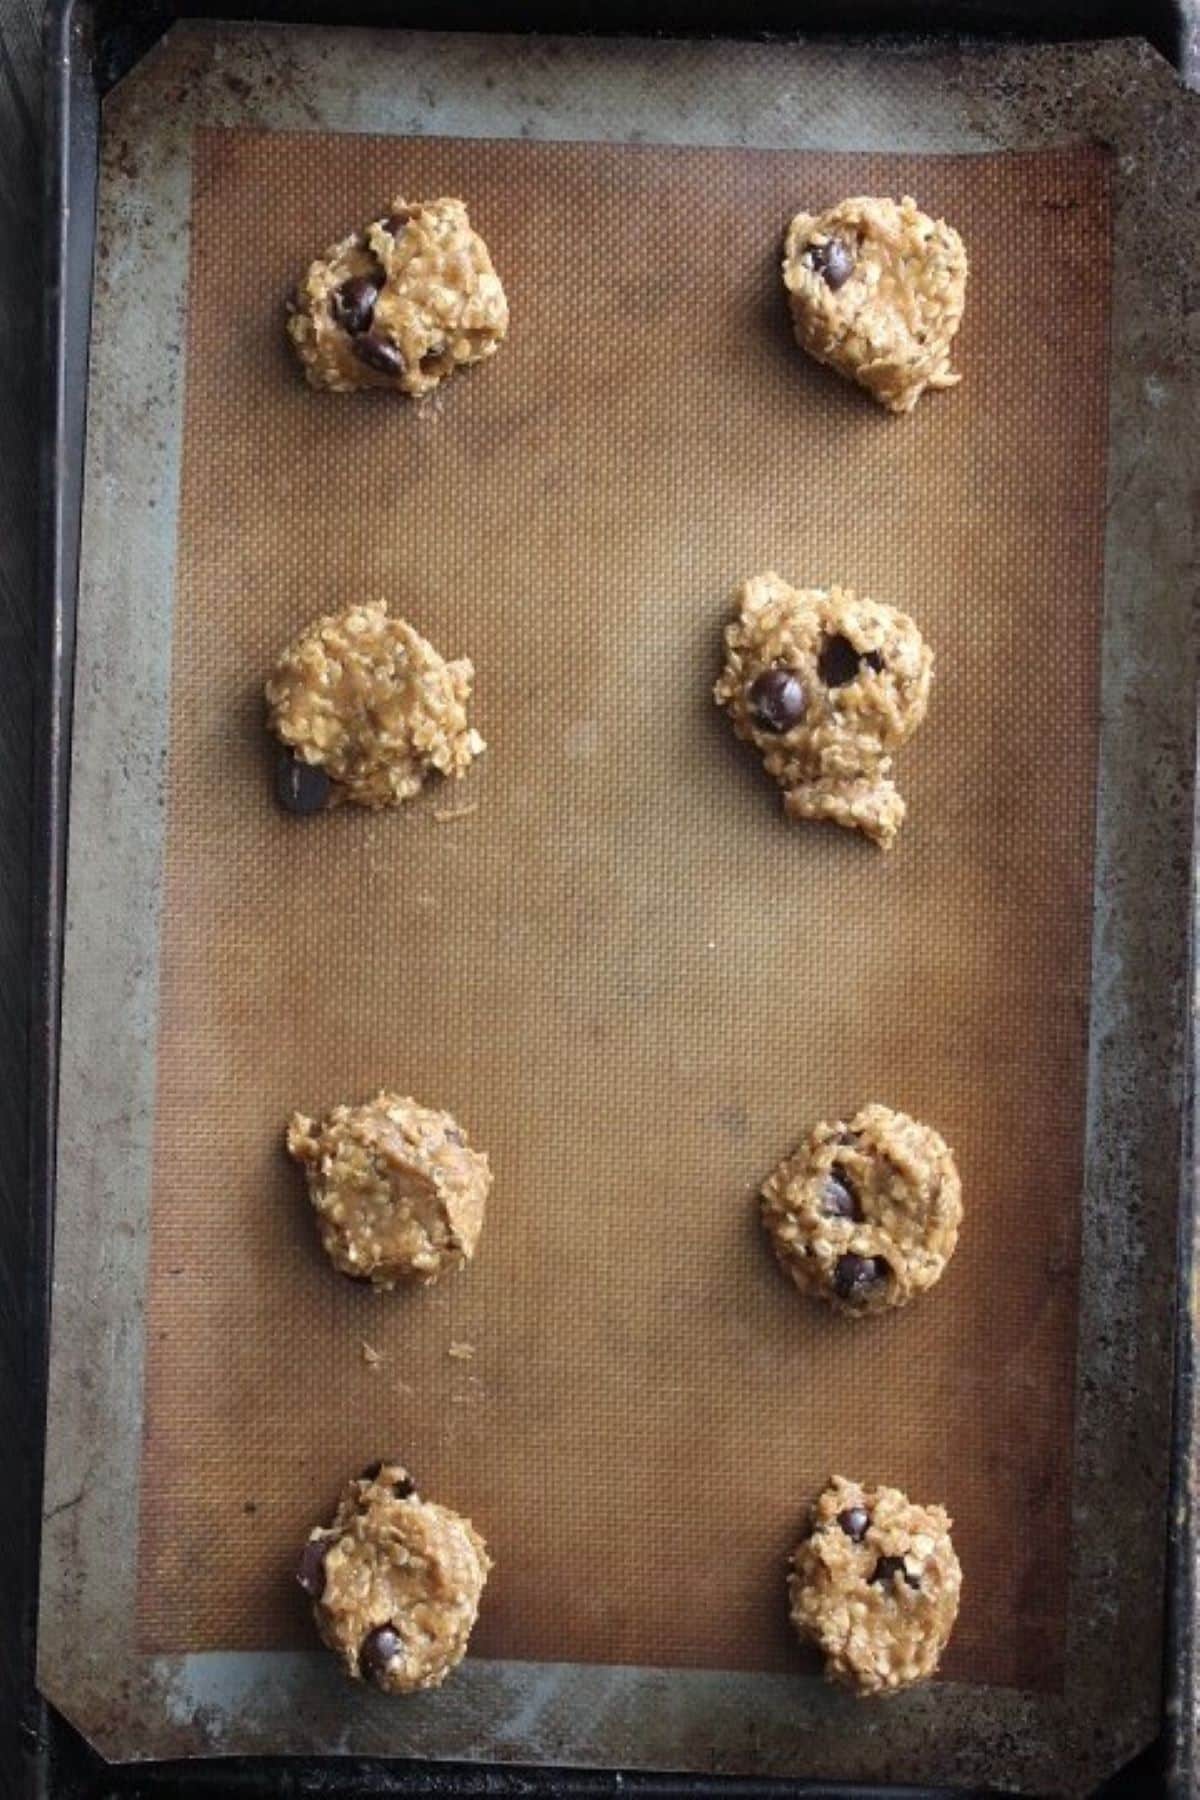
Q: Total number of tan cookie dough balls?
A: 8